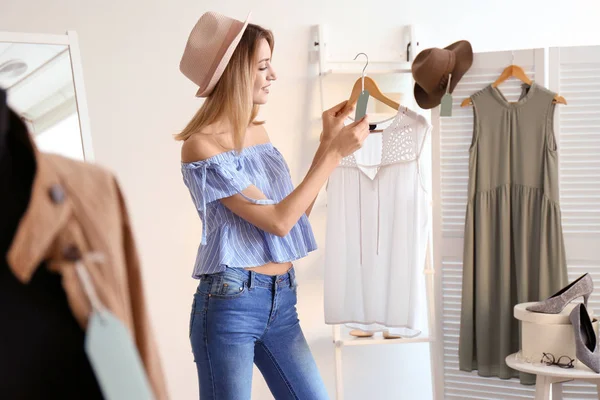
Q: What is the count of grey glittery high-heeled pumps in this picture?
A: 2